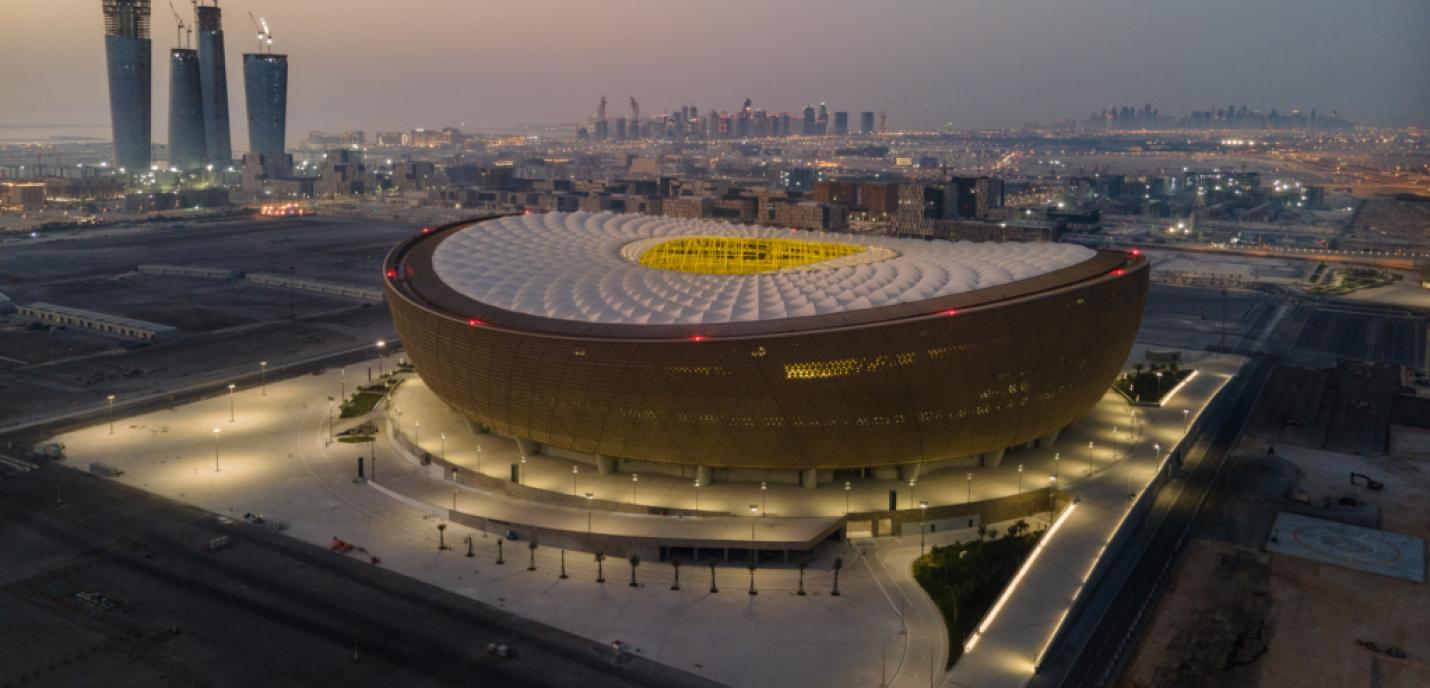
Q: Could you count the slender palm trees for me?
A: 12